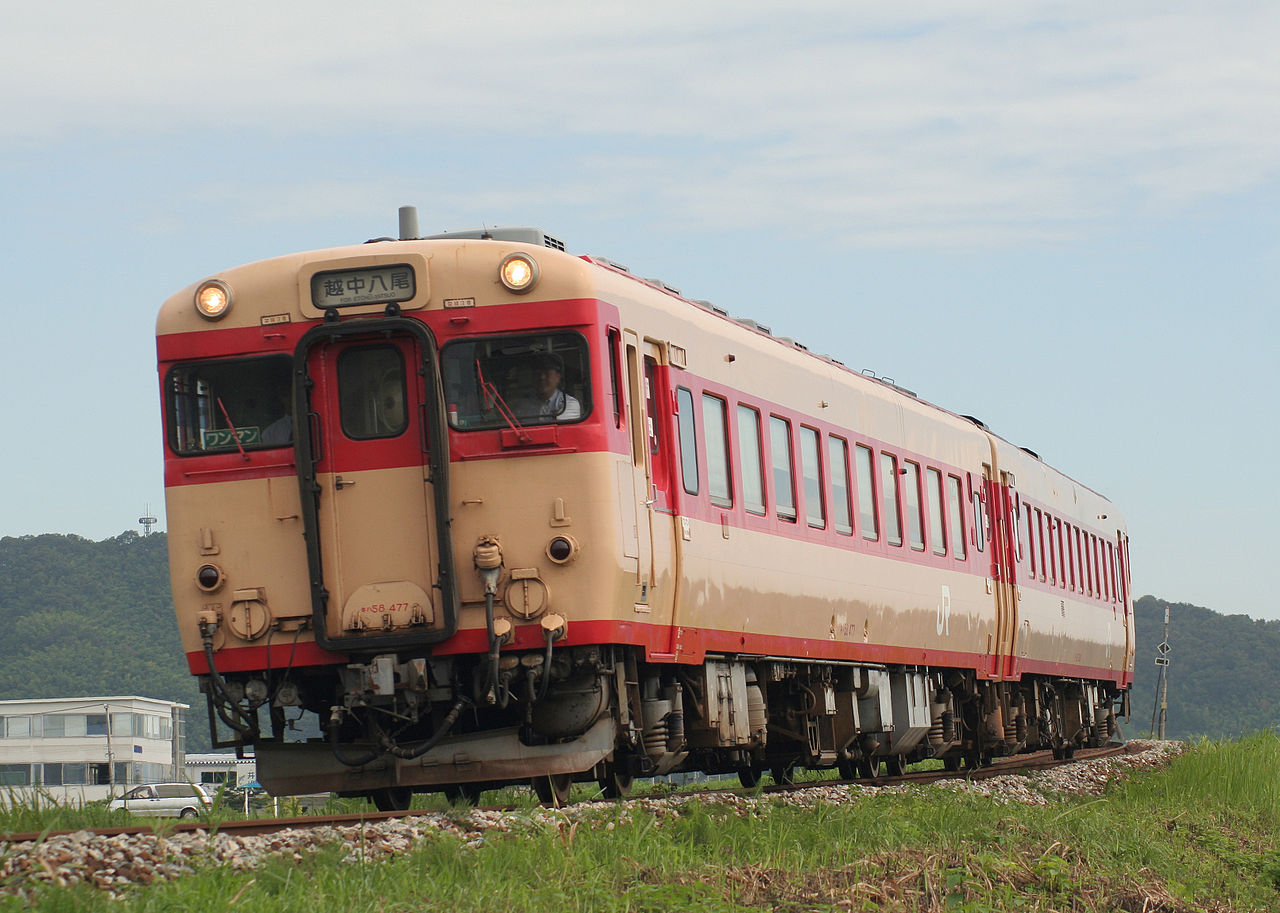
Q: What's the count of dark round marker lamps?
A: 2